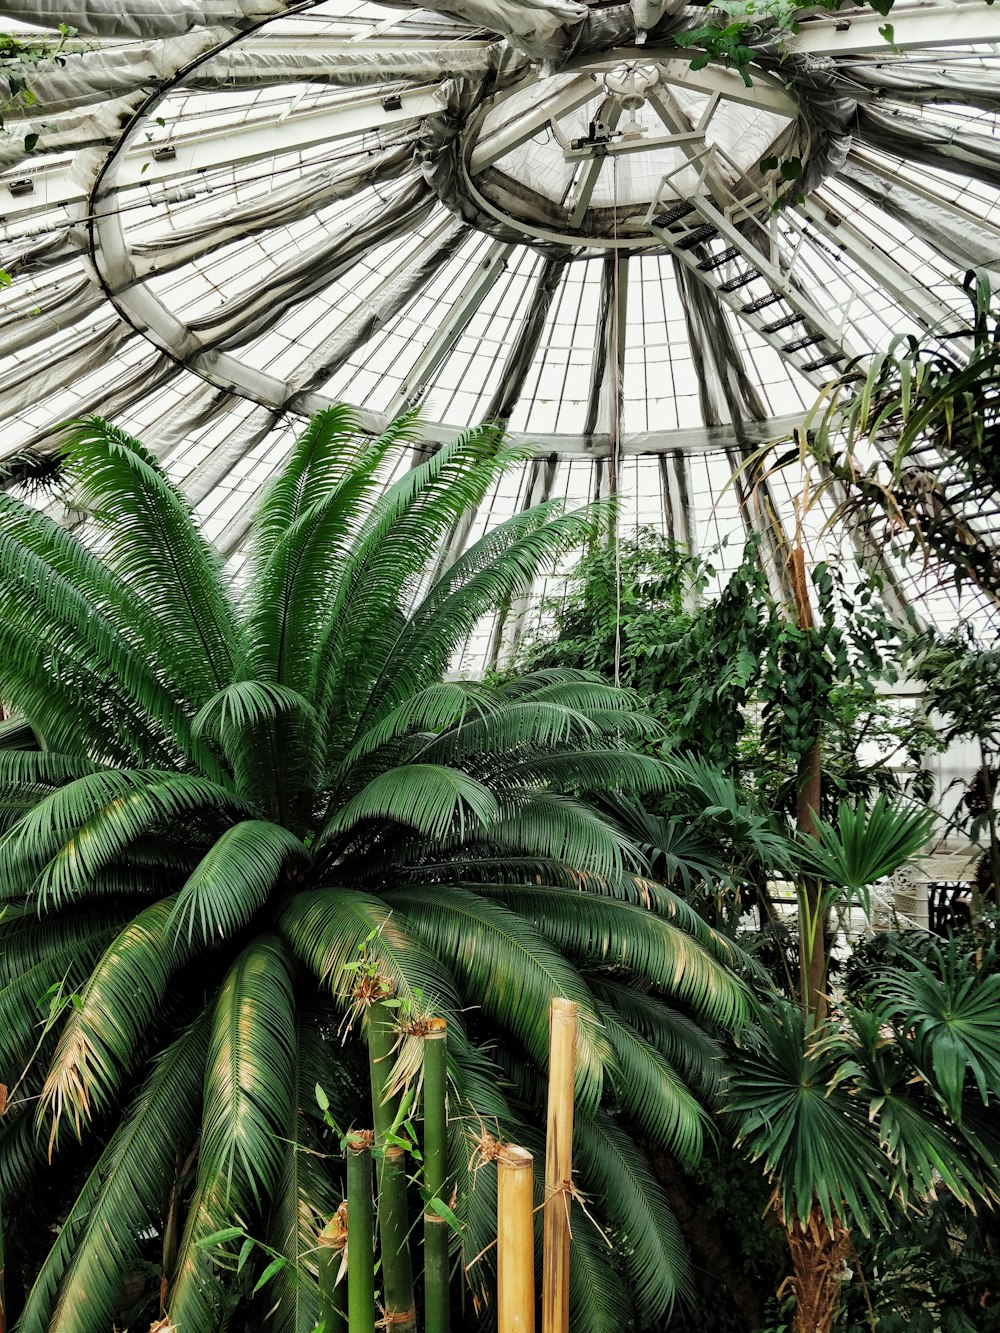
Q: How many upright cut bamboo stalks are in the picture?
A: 6